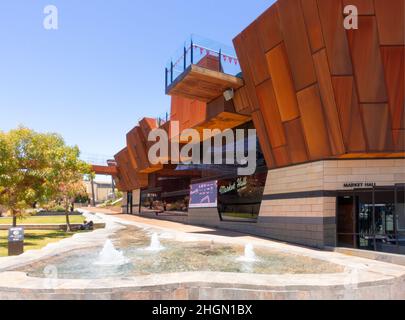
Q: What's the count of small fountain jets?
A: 3